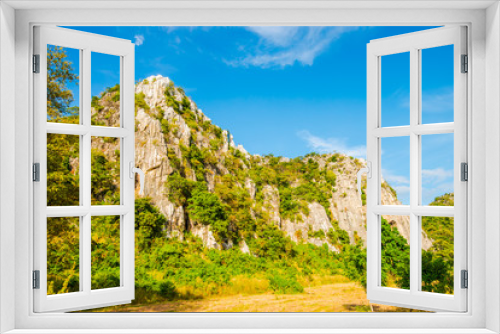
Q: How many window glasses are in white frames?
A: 12